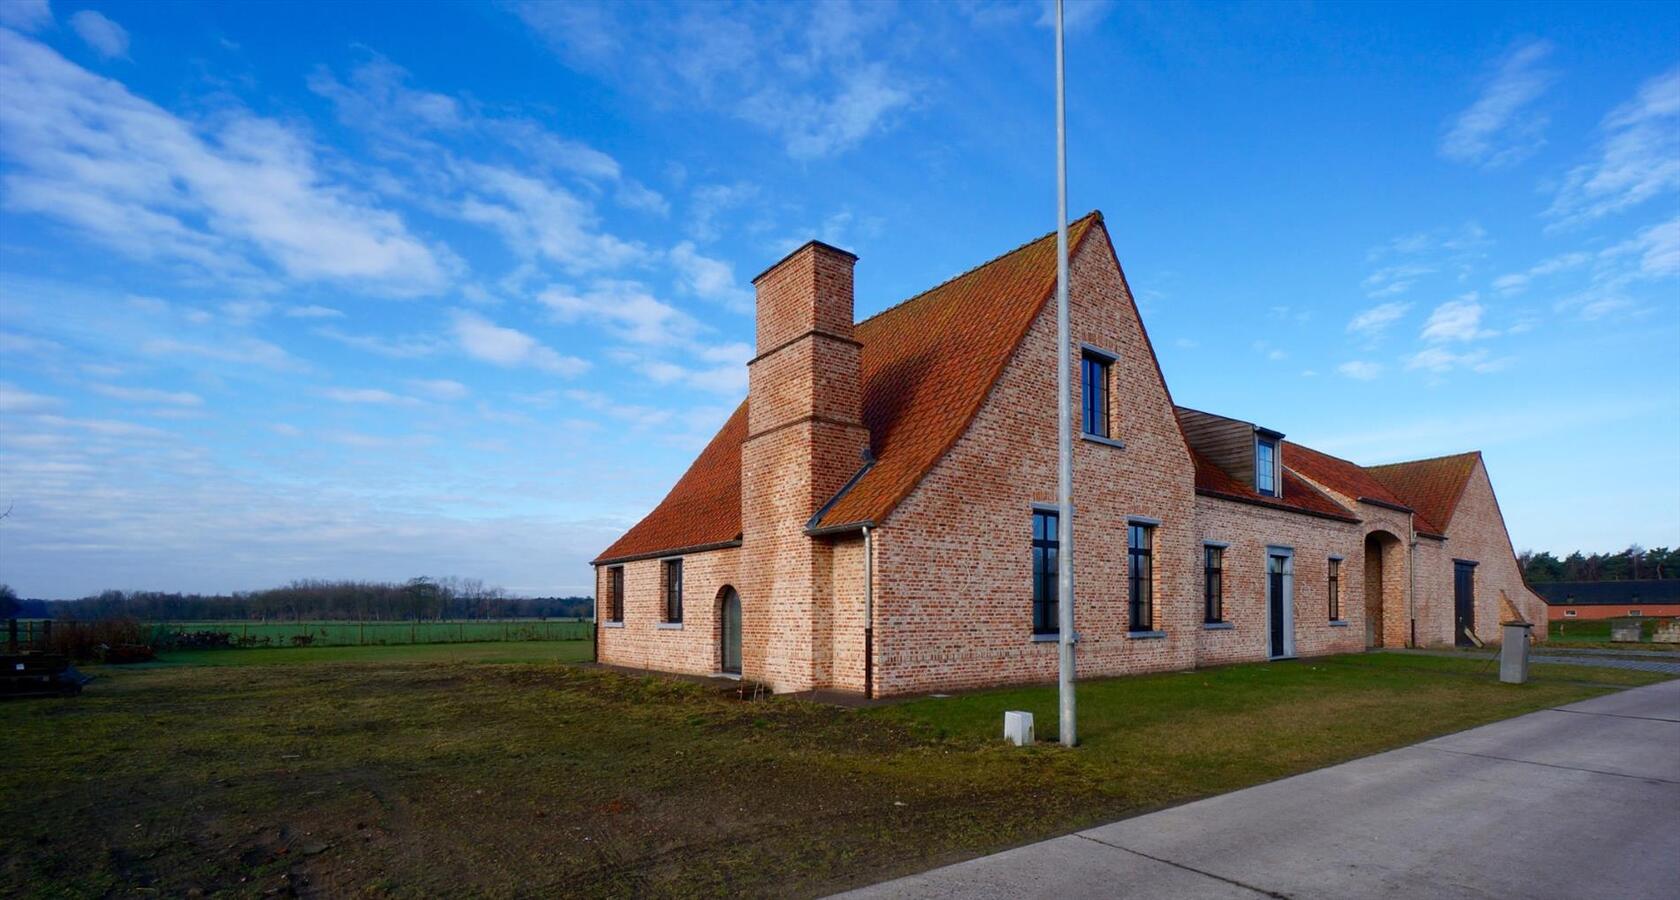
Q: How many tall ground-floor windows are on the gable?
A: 2